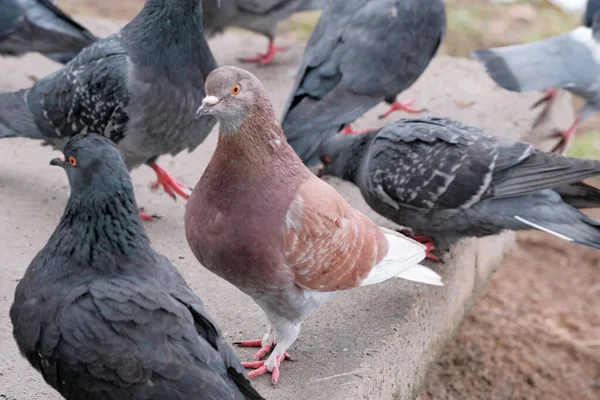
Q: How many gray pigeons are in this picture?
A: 7